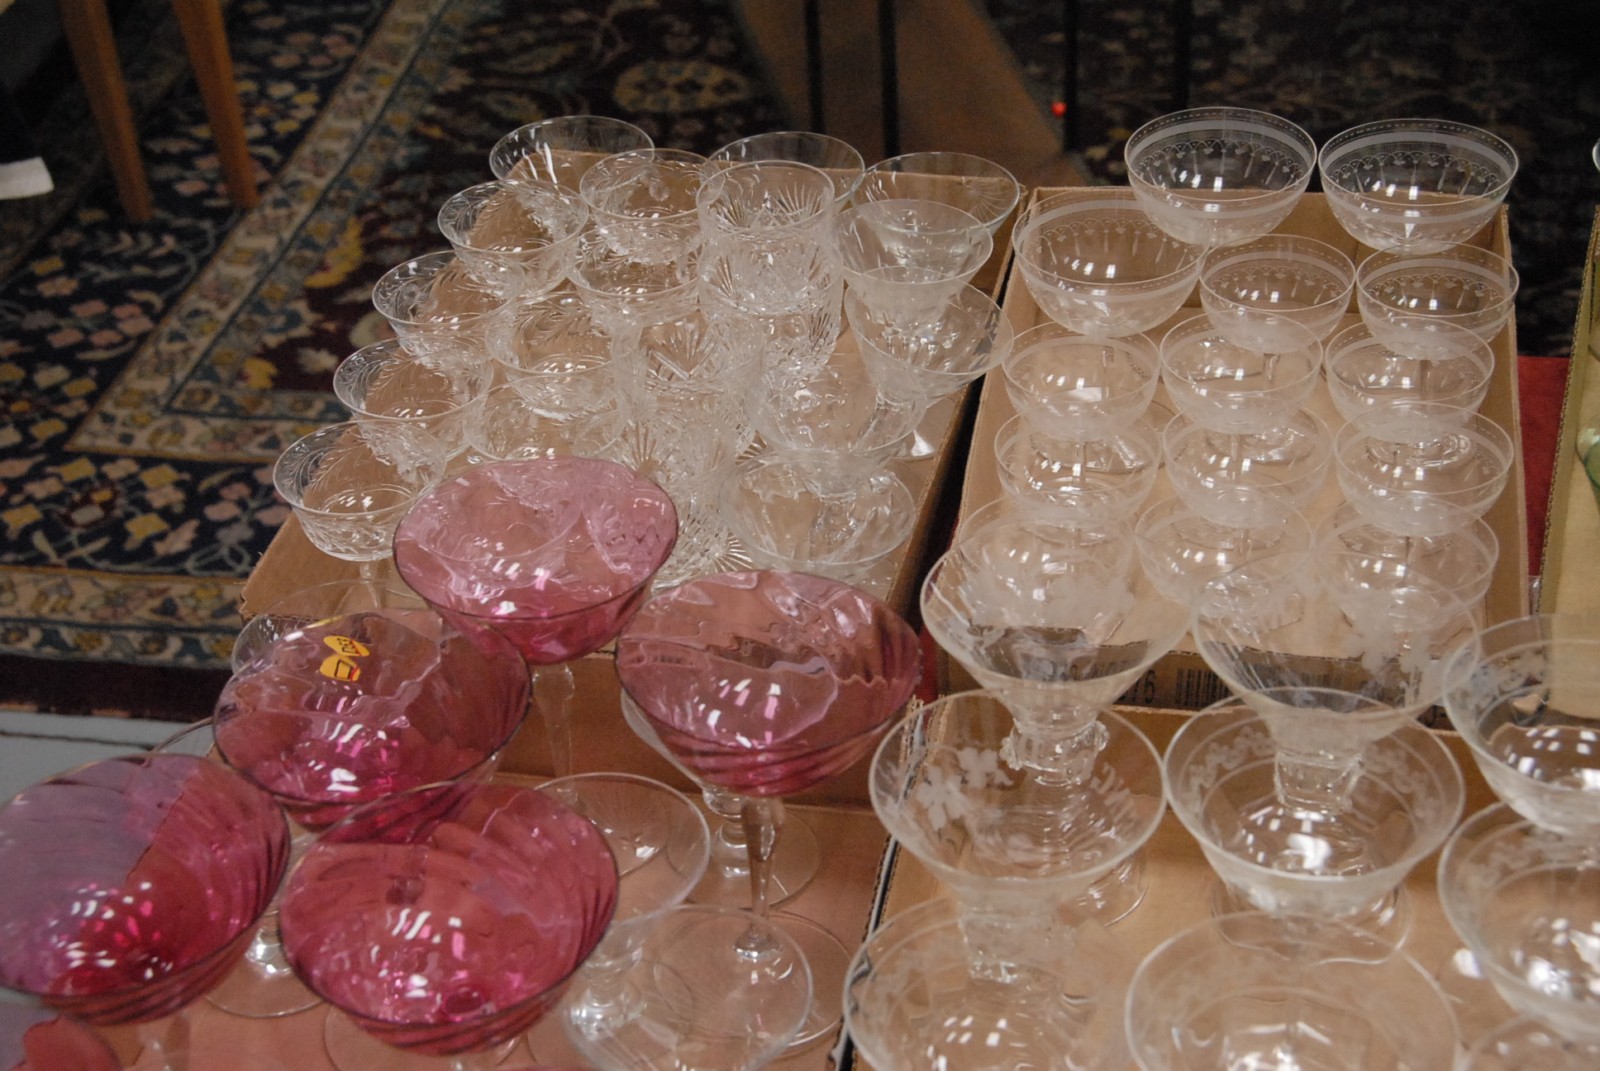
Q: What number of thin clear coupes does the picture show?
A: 14